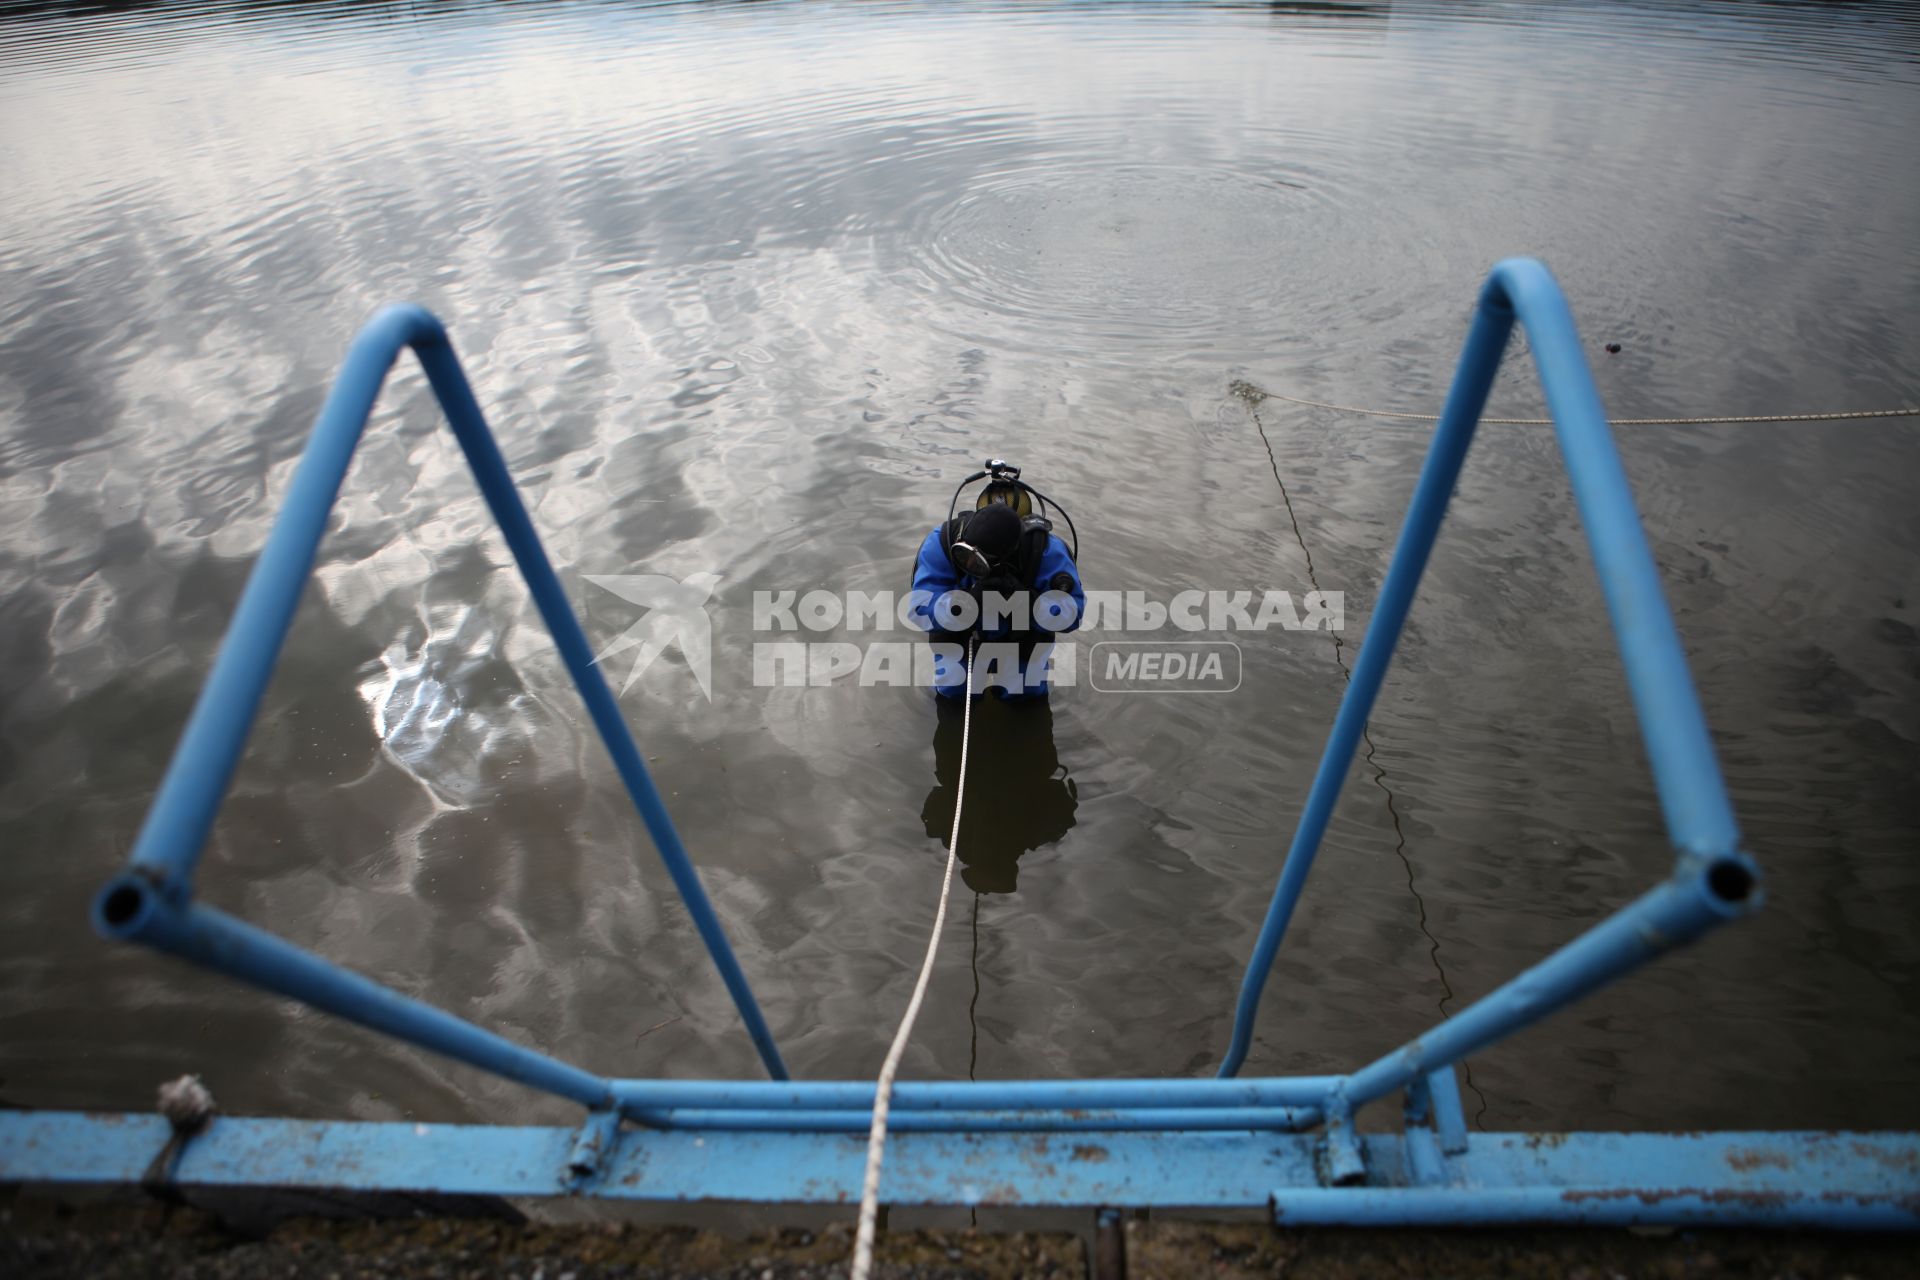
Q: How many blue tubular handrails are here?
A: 2